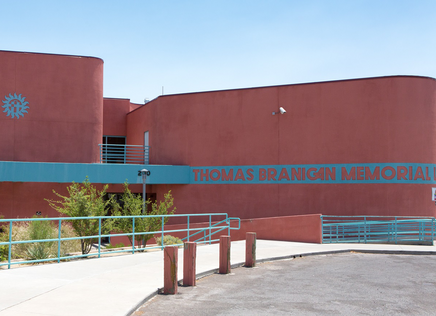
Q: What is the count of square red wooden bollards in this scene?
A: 4